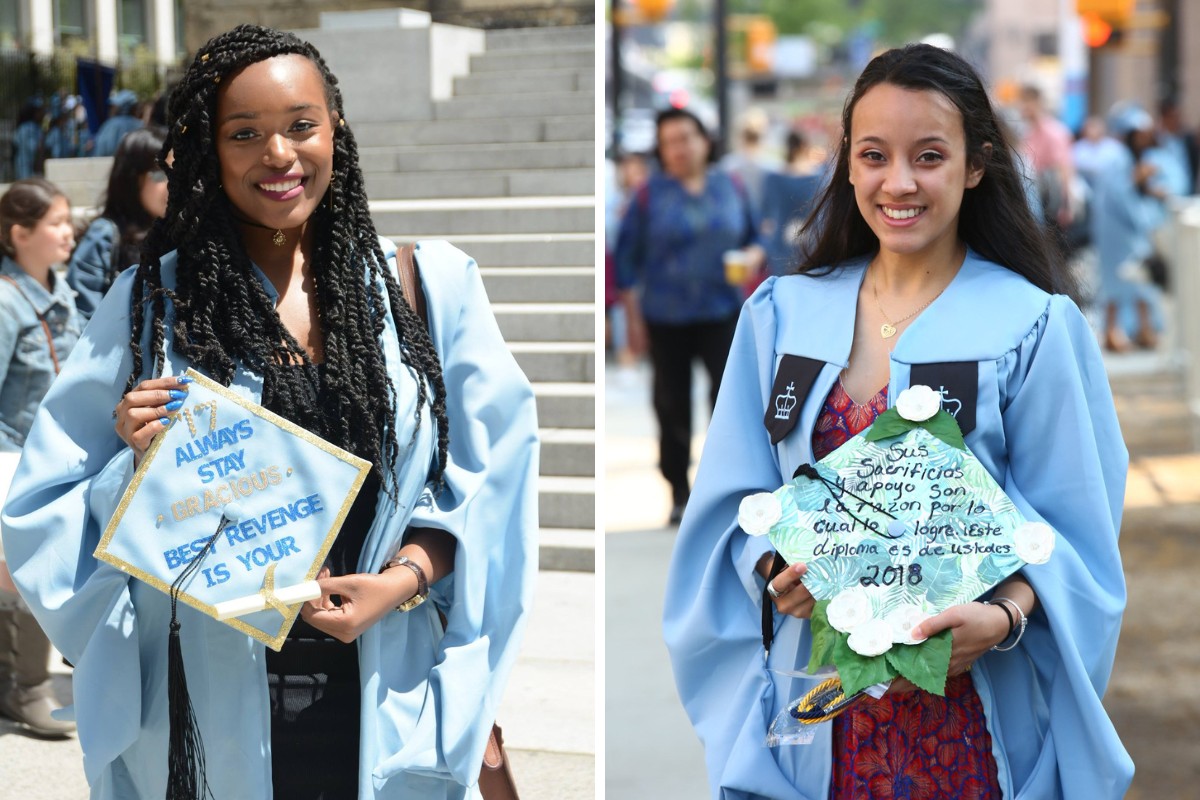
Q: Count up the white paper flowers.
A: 6